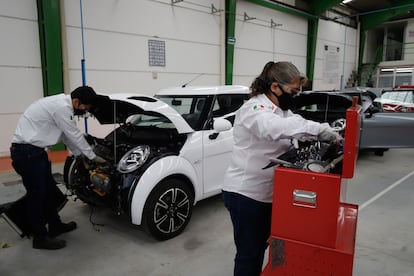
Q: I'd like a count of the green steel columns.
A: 4